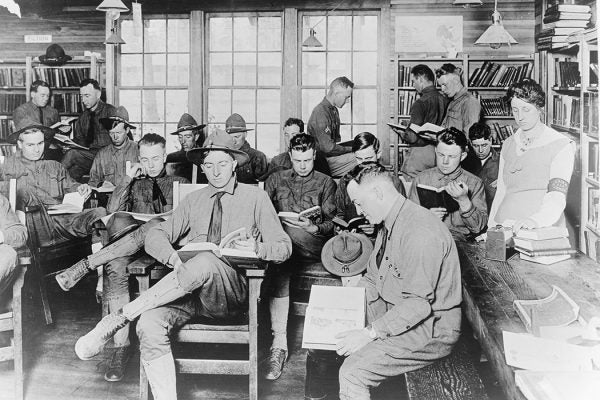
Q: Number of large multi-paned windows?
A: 3